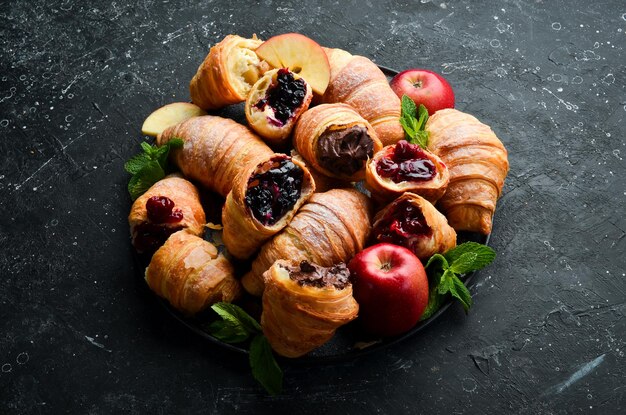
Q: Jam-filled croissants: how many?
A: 5